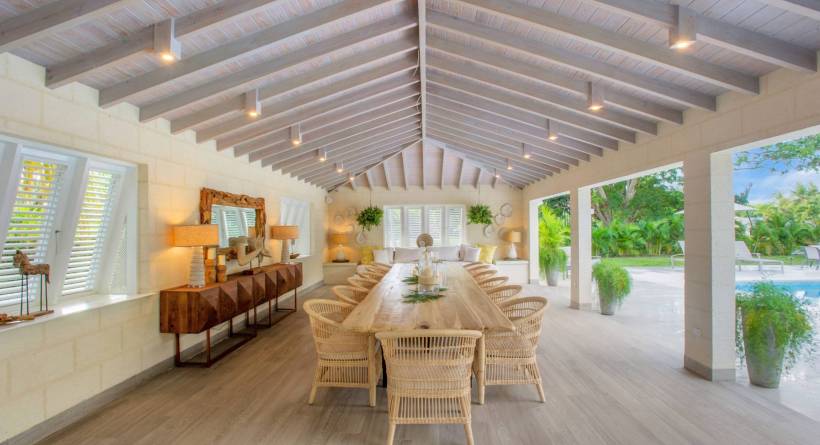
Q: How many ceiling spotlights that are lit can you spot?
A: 12